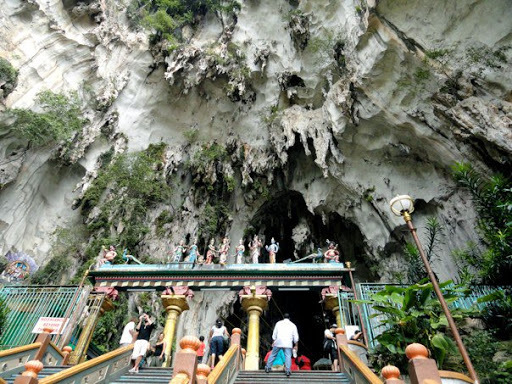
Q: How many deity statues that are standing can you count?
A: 7